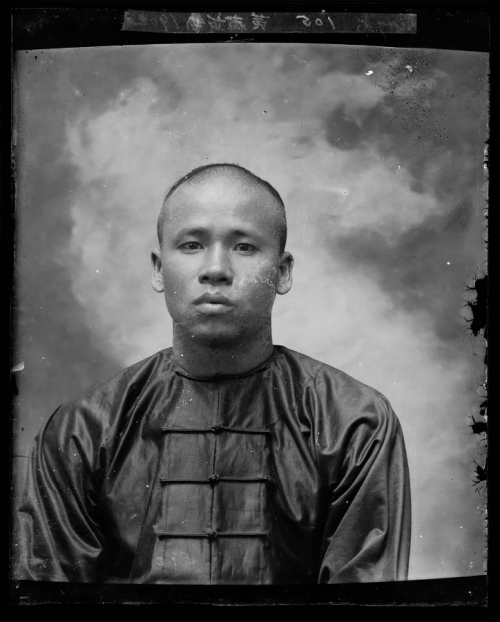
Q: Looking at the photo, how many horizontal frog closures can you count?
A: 3